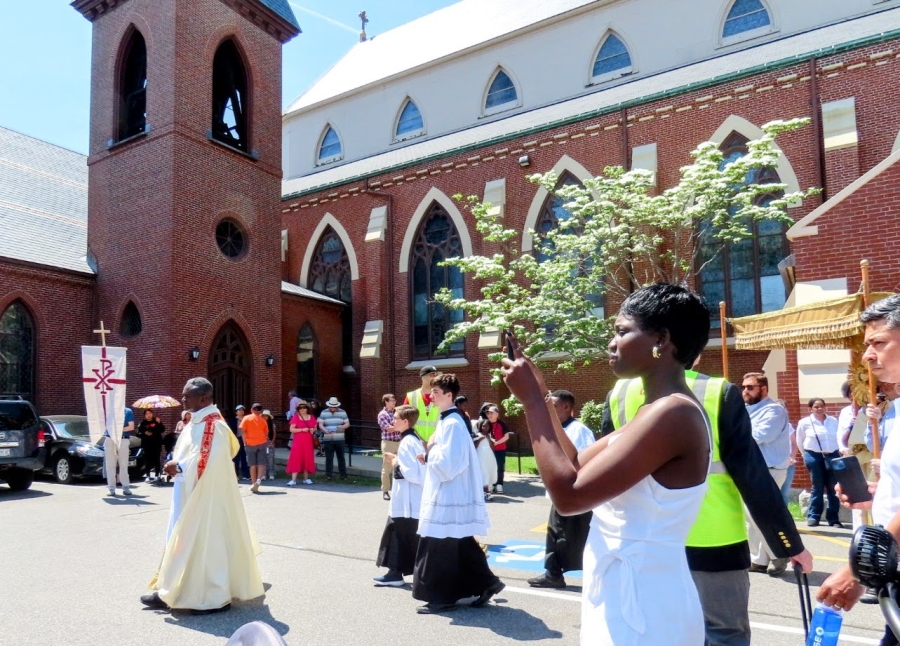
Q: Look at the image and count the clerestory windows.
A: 5